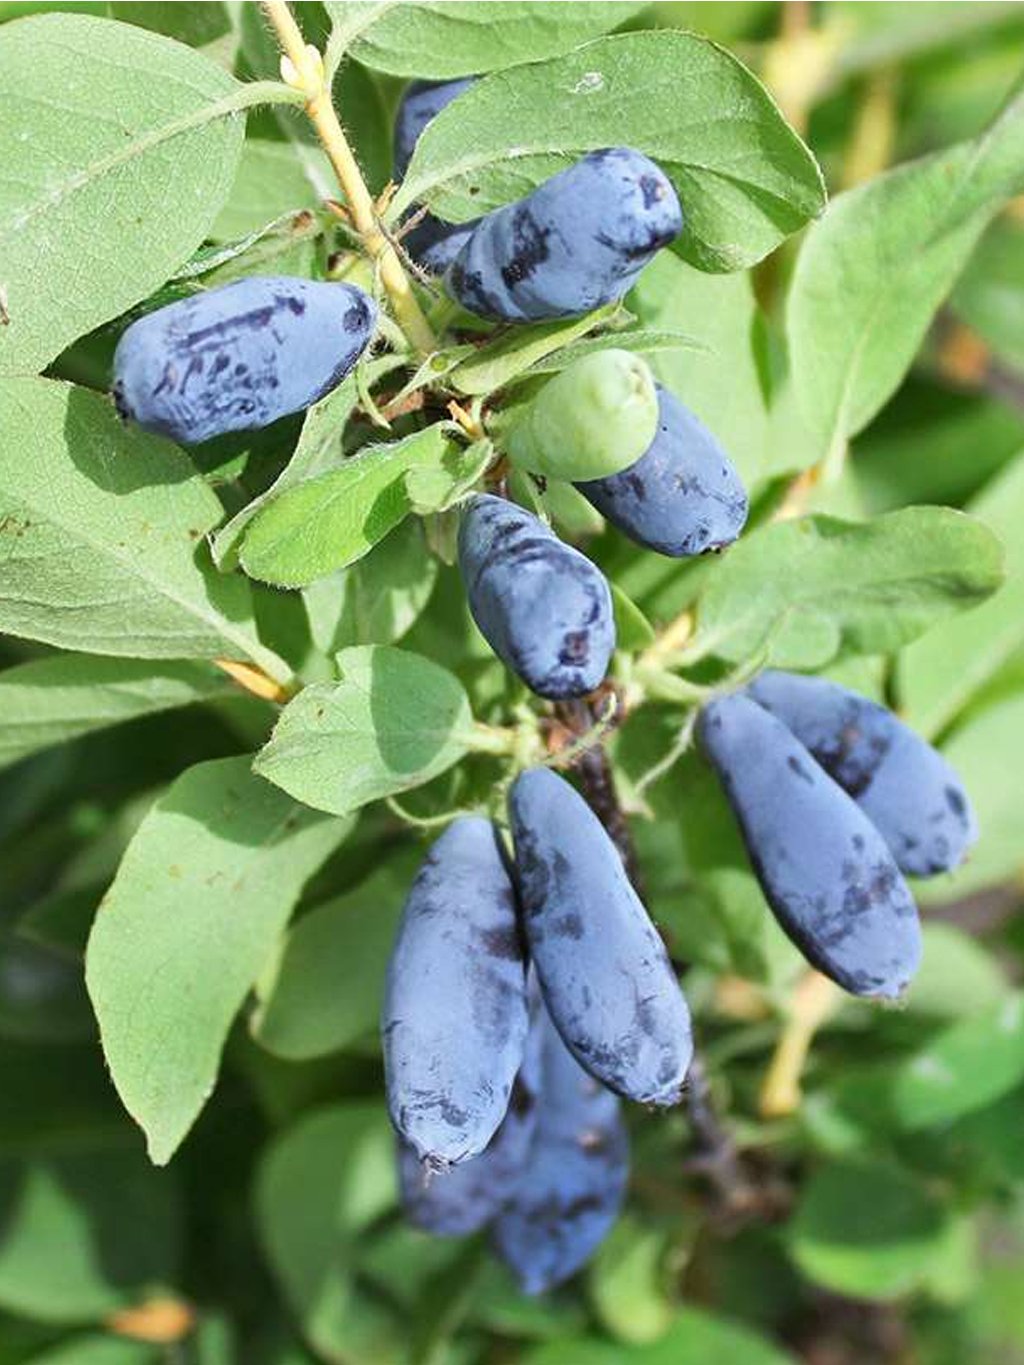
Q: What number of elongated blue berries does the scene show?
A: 11